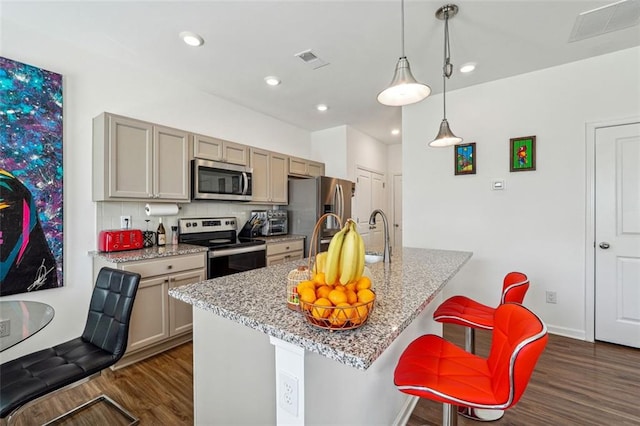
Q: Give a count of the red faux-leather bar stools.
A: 2